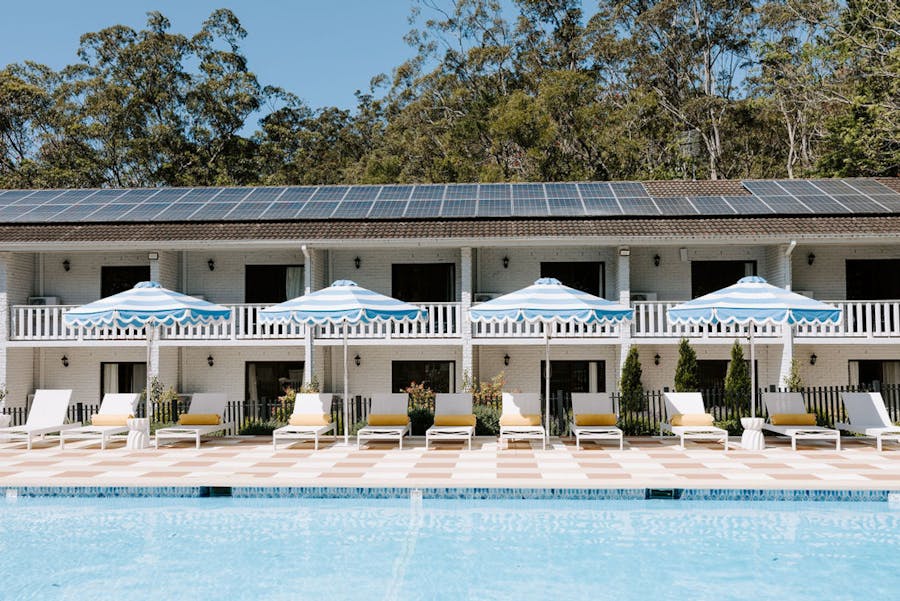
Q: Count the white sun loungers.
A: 11